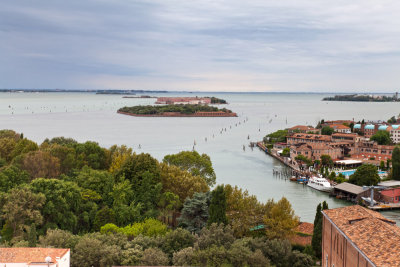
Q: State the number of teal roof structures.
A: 4